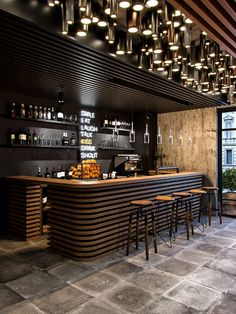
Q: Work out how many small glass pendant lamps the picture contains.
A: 7